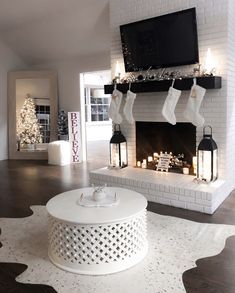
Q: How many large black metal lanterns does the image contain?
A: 2